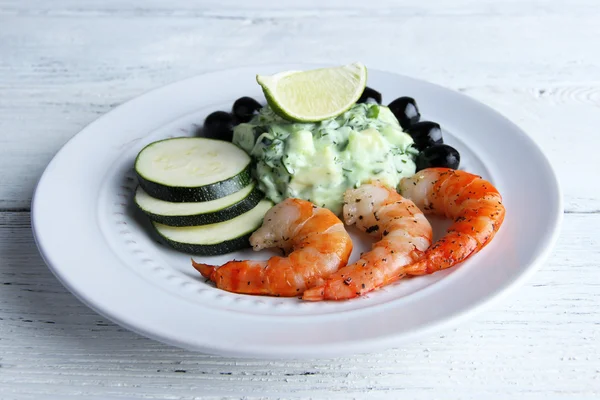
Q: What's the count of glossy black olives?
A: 6